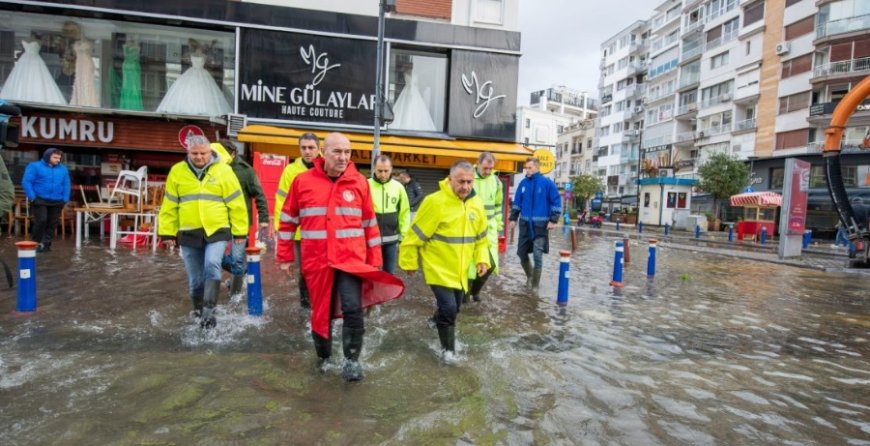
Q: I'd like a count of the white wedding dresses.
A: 3